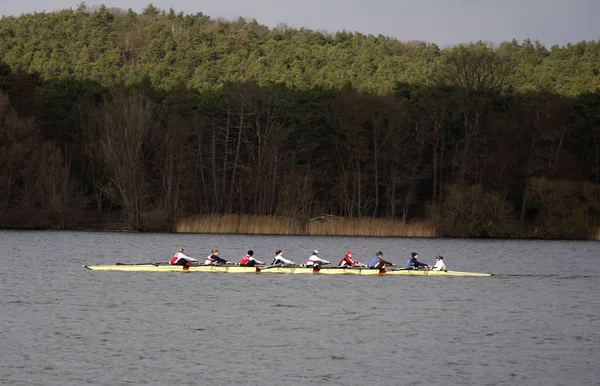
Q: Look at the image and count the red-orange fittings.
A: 4